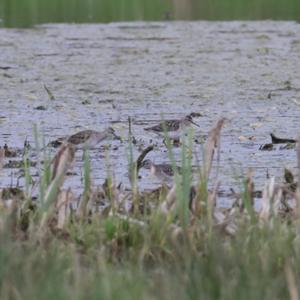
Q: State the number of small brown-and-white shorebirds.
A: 3